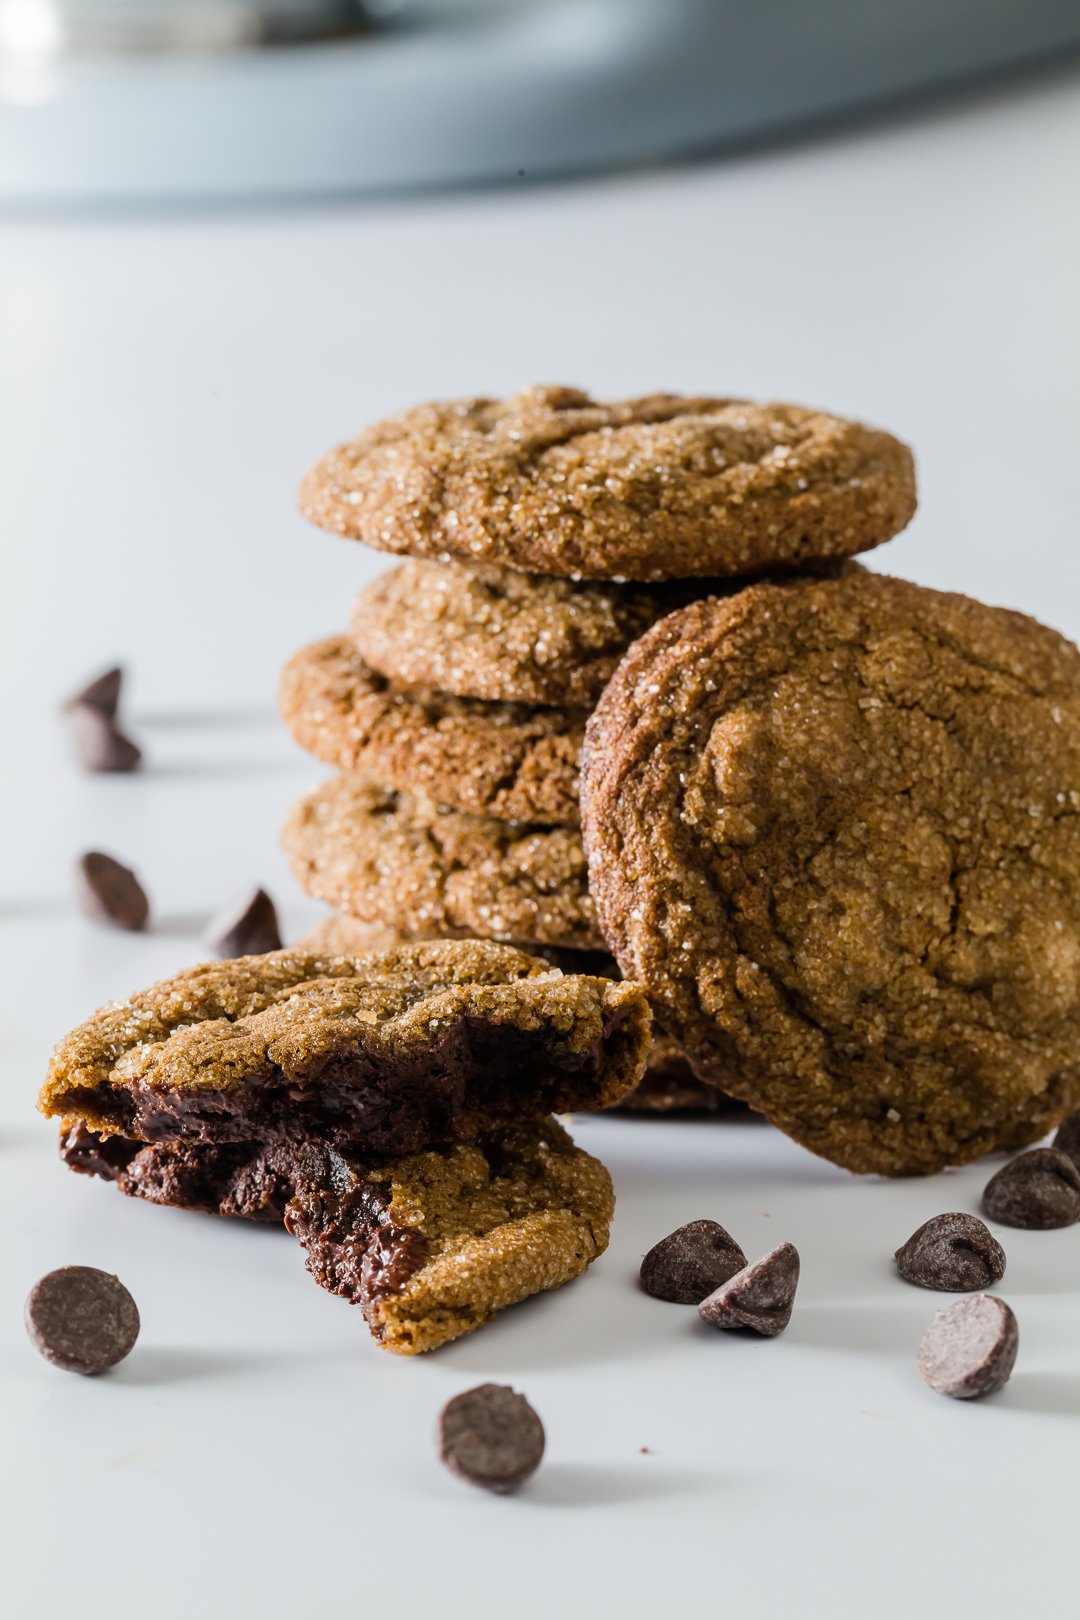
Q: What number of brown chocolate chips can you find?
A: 12